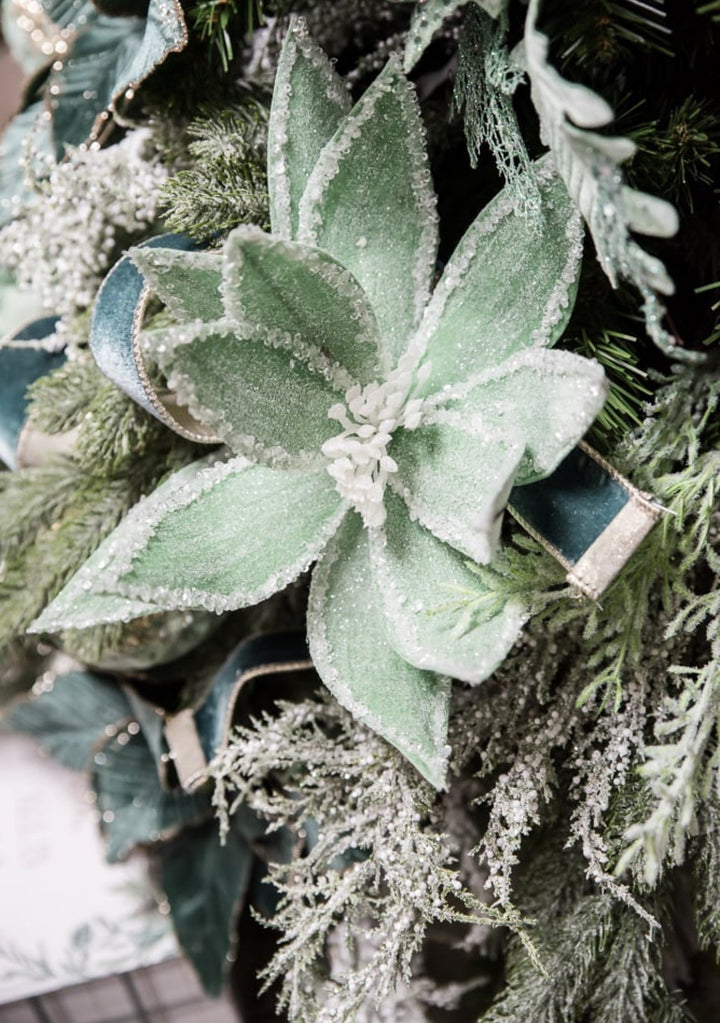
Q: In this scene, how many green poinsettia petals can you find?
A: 12